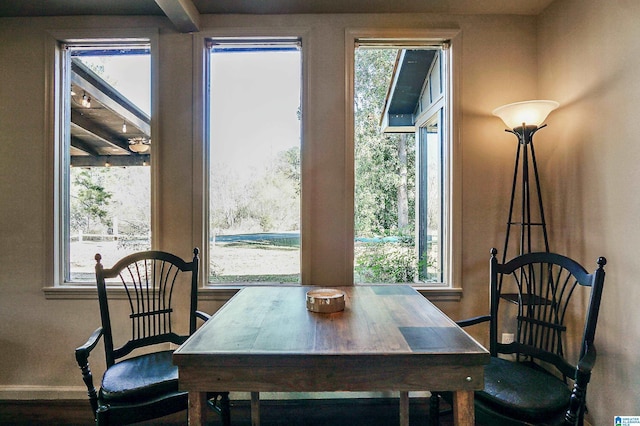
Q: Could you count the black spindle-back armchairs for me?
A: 2